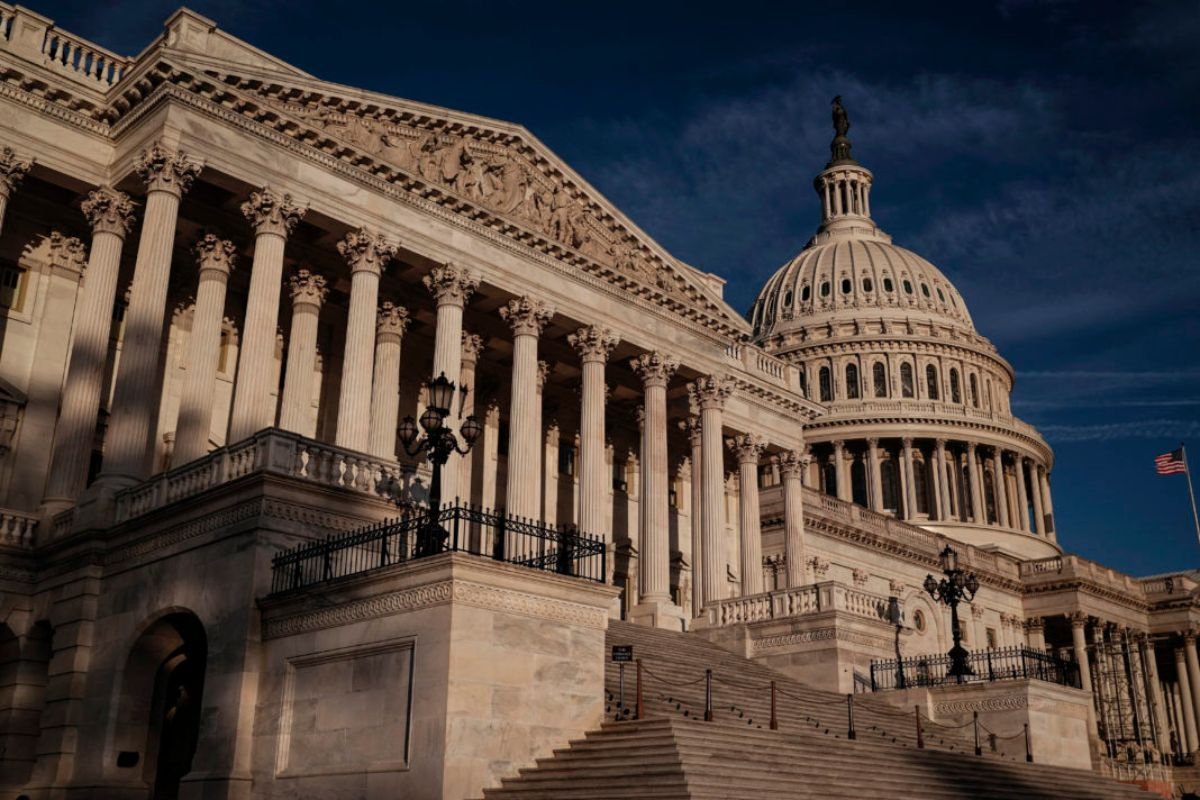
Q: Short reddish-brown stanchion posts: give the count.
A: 3